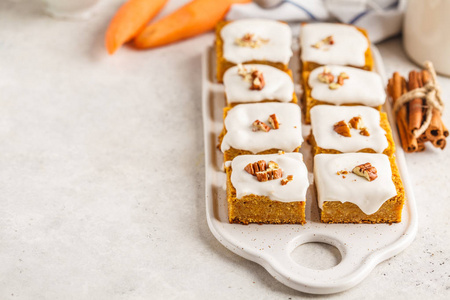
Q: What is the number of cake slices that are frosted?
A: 8